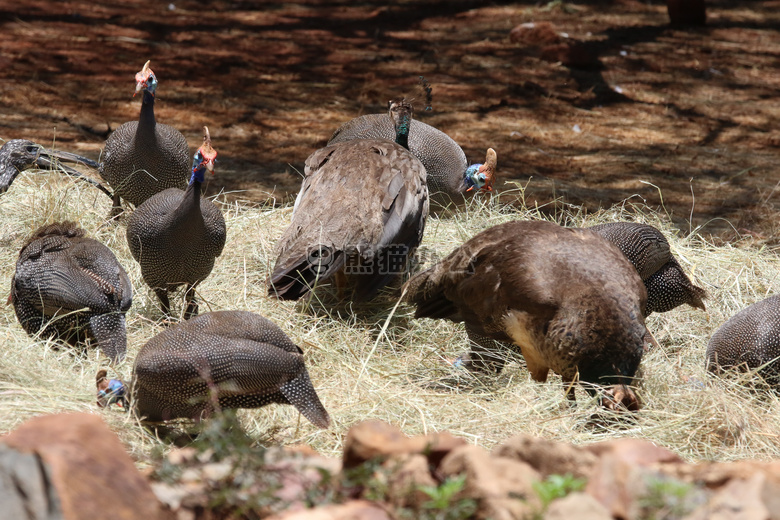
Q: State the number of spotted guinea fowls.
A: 7